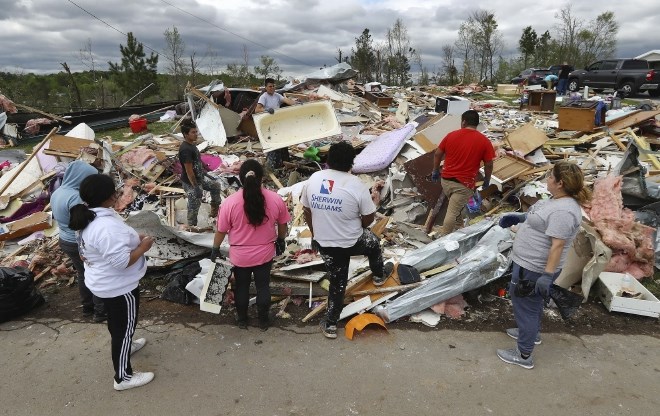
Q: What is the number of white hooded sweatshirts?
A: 1